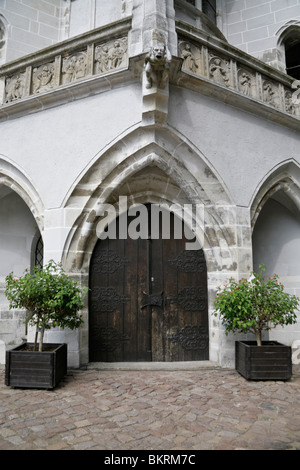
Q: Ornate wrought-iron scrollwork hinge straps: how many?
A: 6